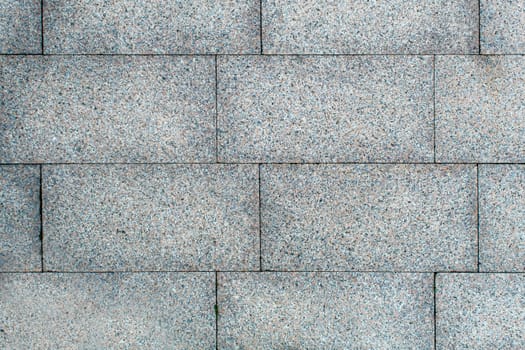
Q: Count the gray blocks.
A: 14